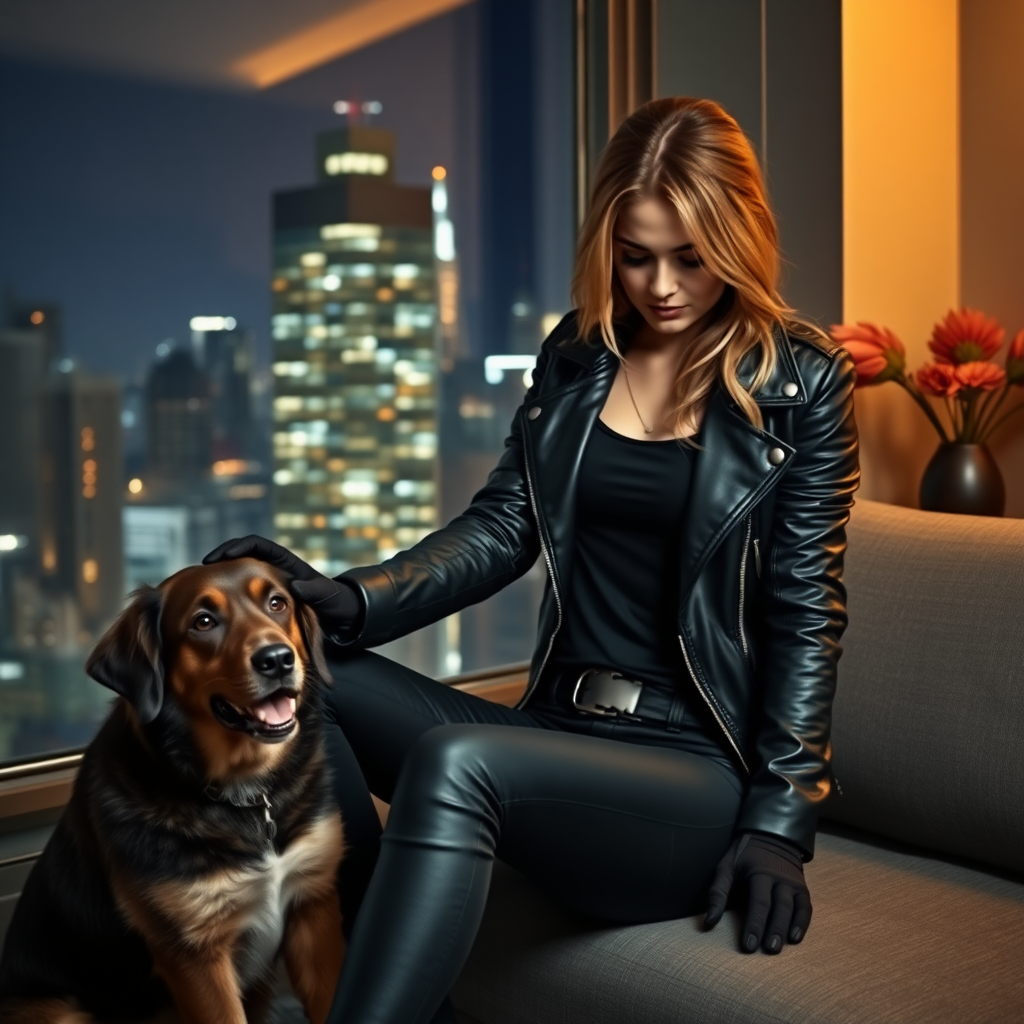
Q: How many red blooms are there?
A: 5